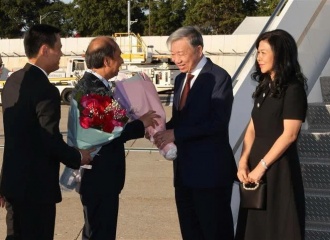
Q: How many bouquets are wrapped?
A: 2